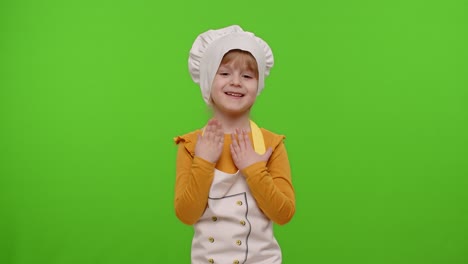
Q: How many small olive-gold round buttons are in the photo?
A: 7